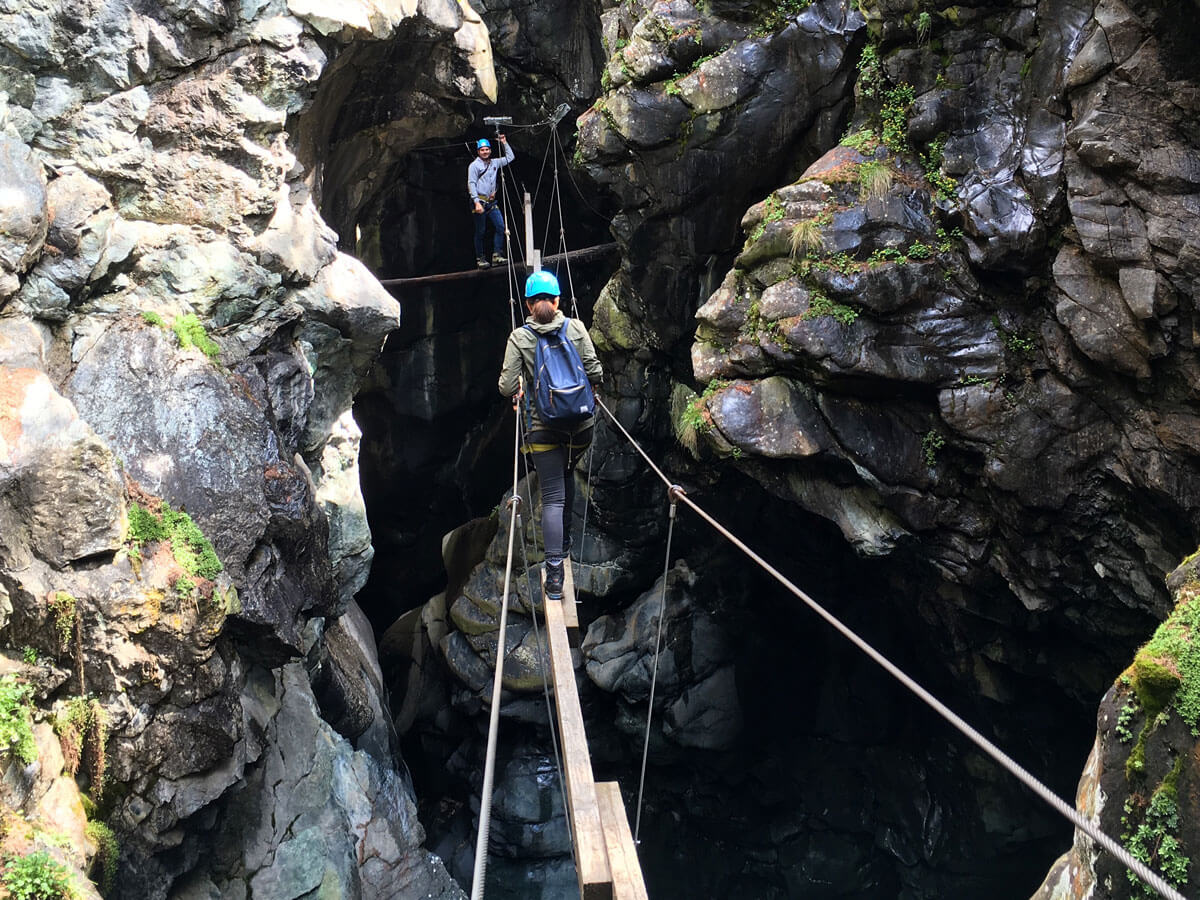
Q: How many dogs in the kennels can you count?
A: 0